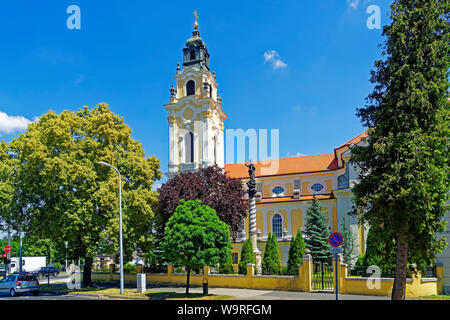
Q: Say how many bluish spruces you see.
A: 1